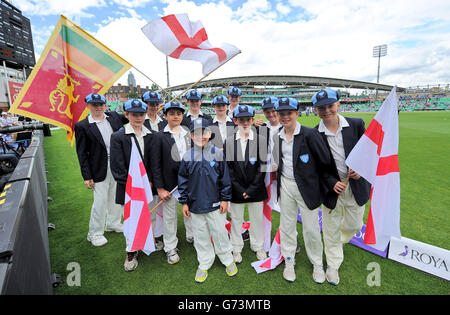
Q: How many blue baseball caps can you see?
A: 12